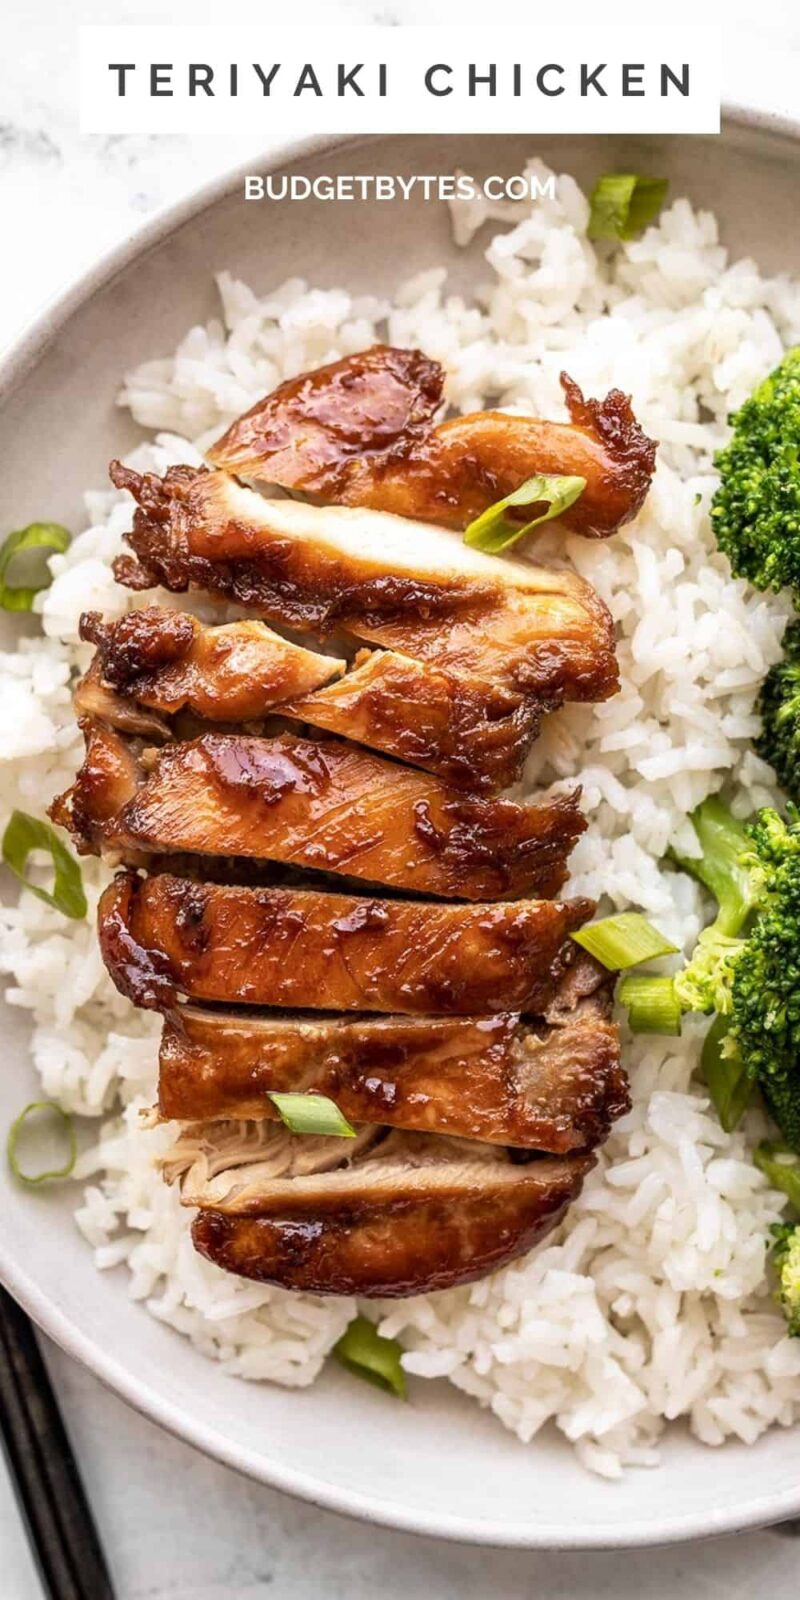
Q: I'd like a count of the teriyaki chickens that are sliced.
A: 7